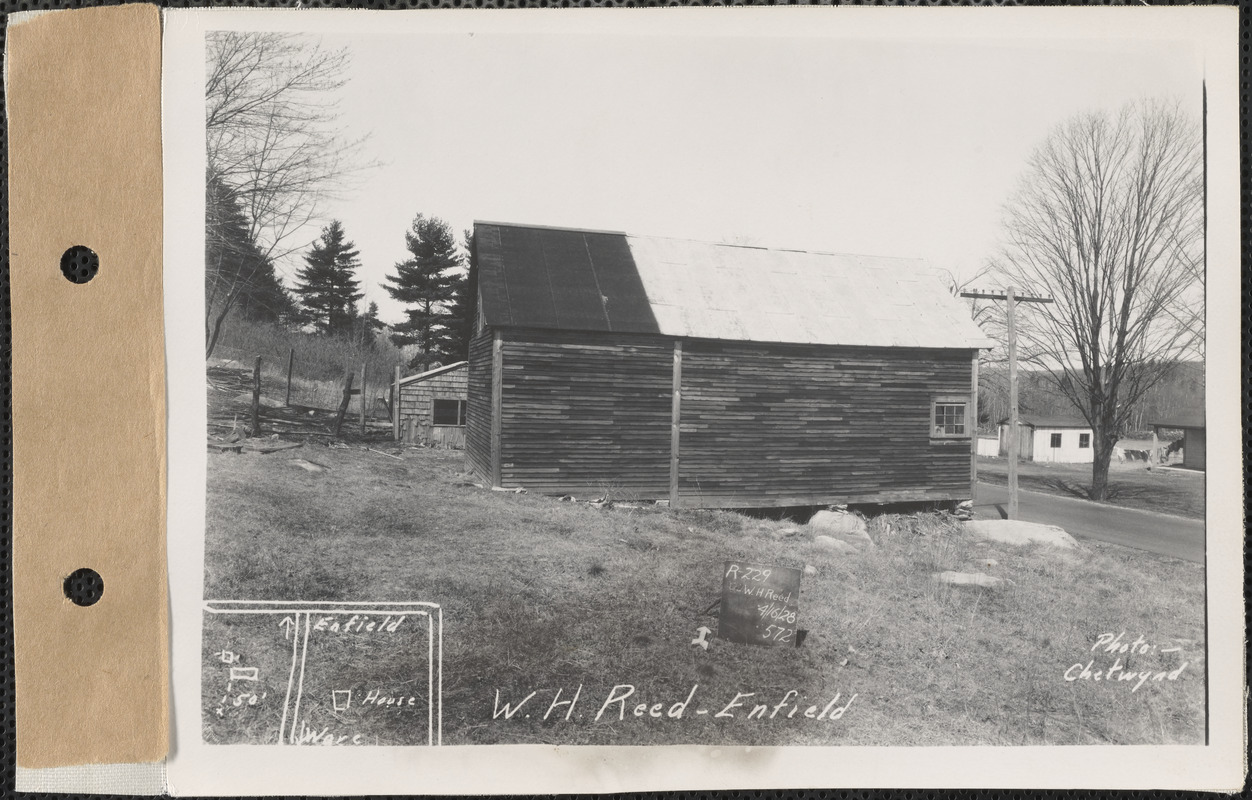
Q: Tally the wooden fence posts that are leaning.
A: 1